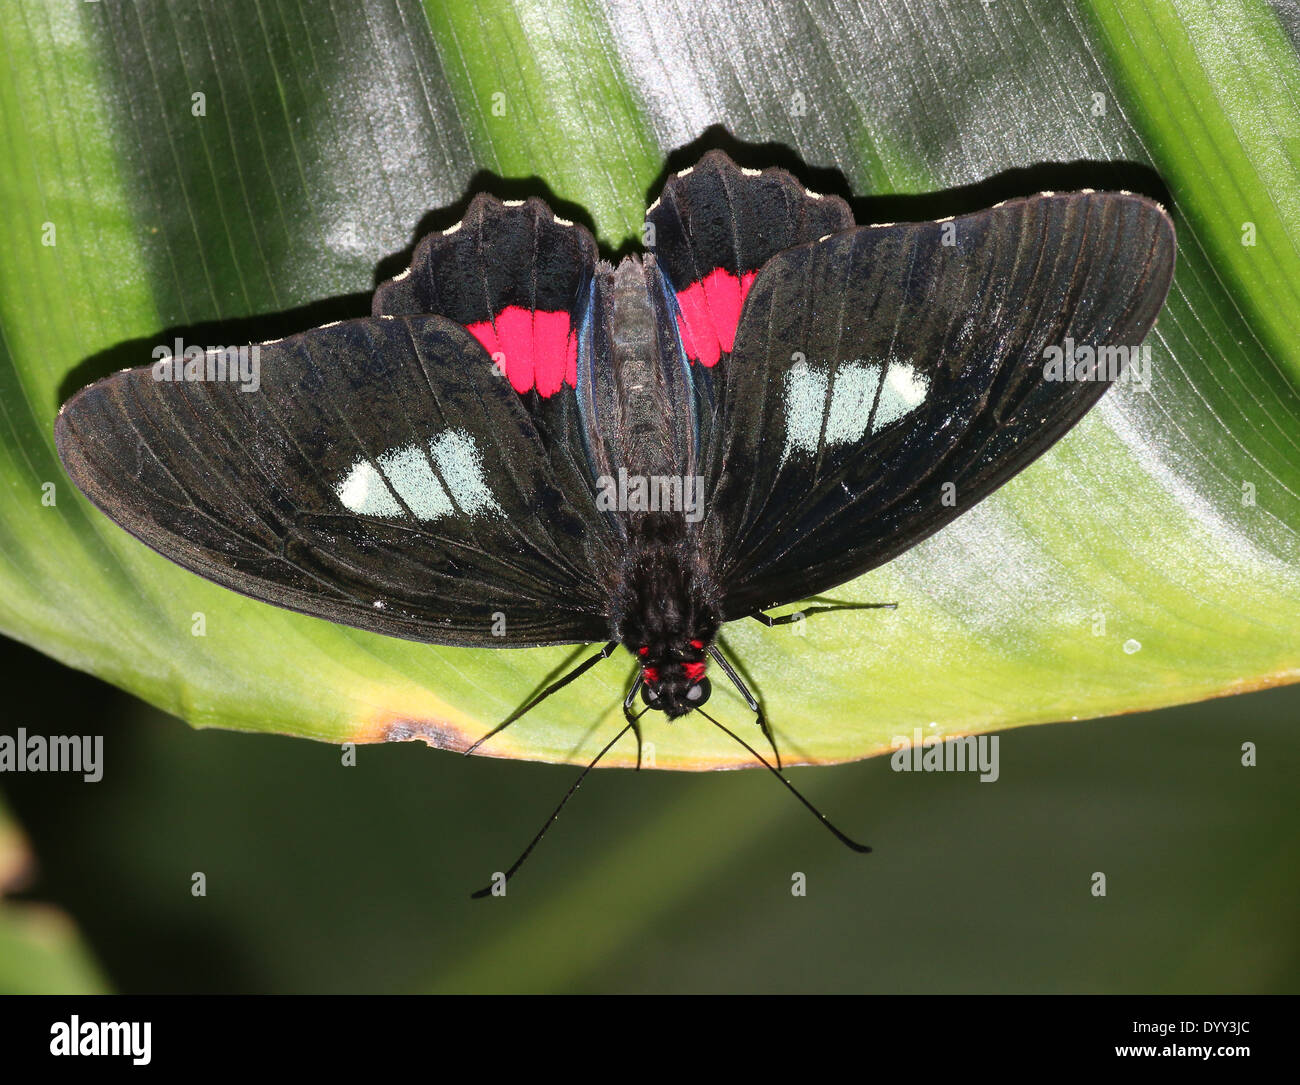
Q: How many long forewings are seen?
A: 2